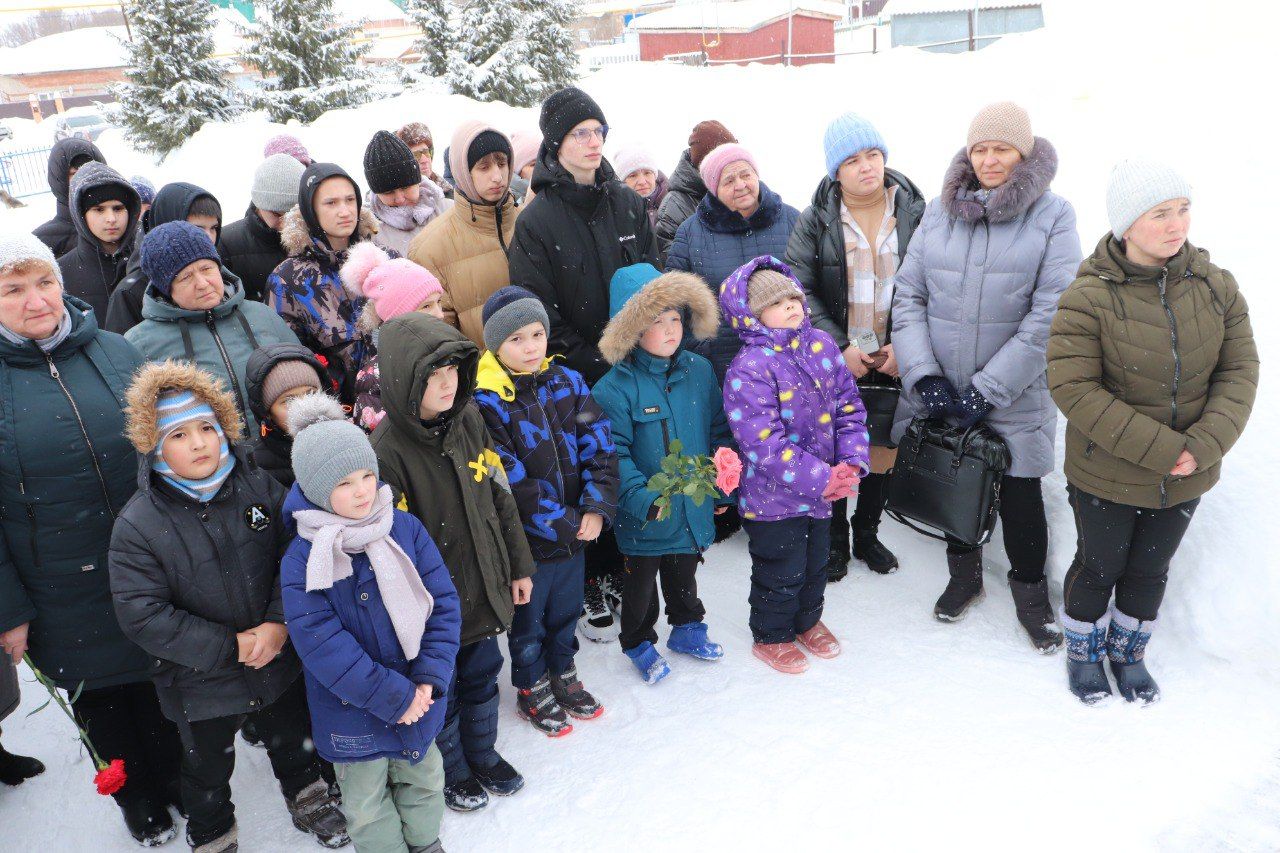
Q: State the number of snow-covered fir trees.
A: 4